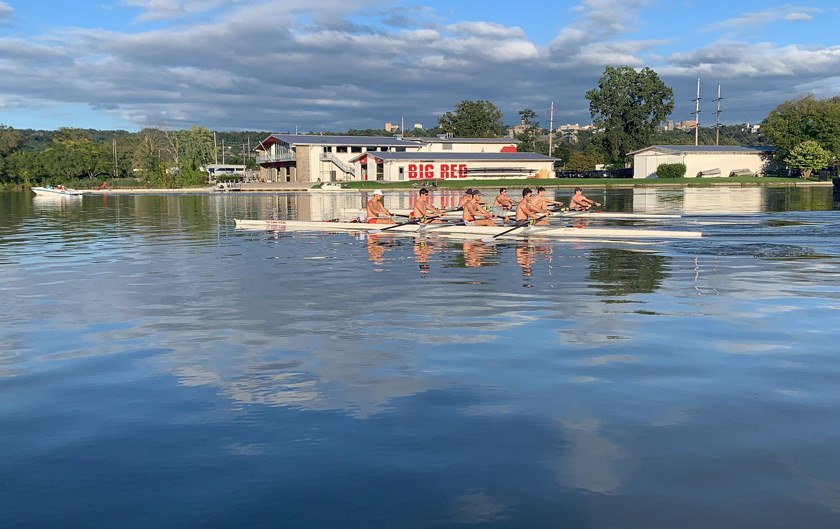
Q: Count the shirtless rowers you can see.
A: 8